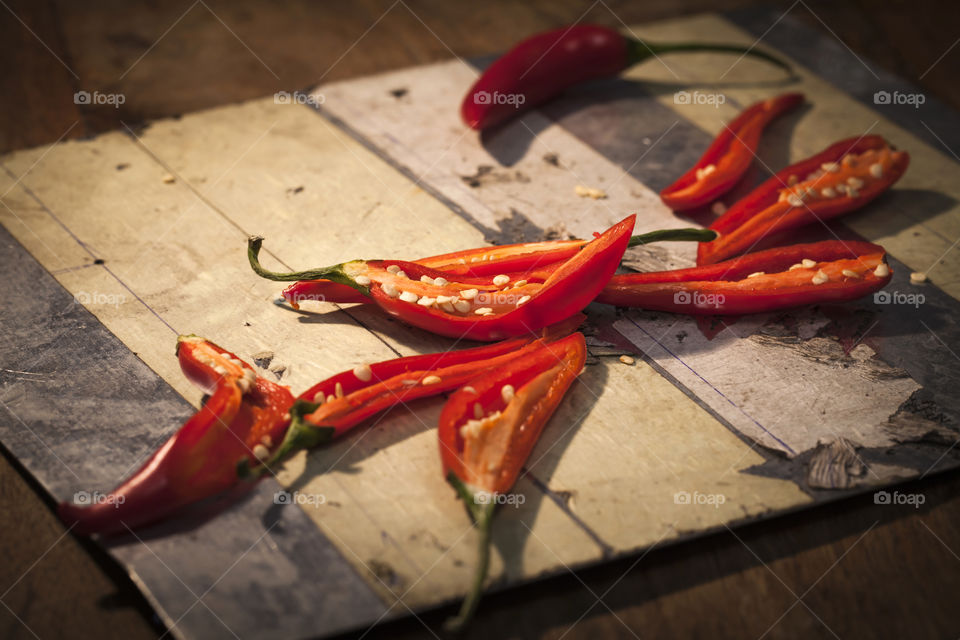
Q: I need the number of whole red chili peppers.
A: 1